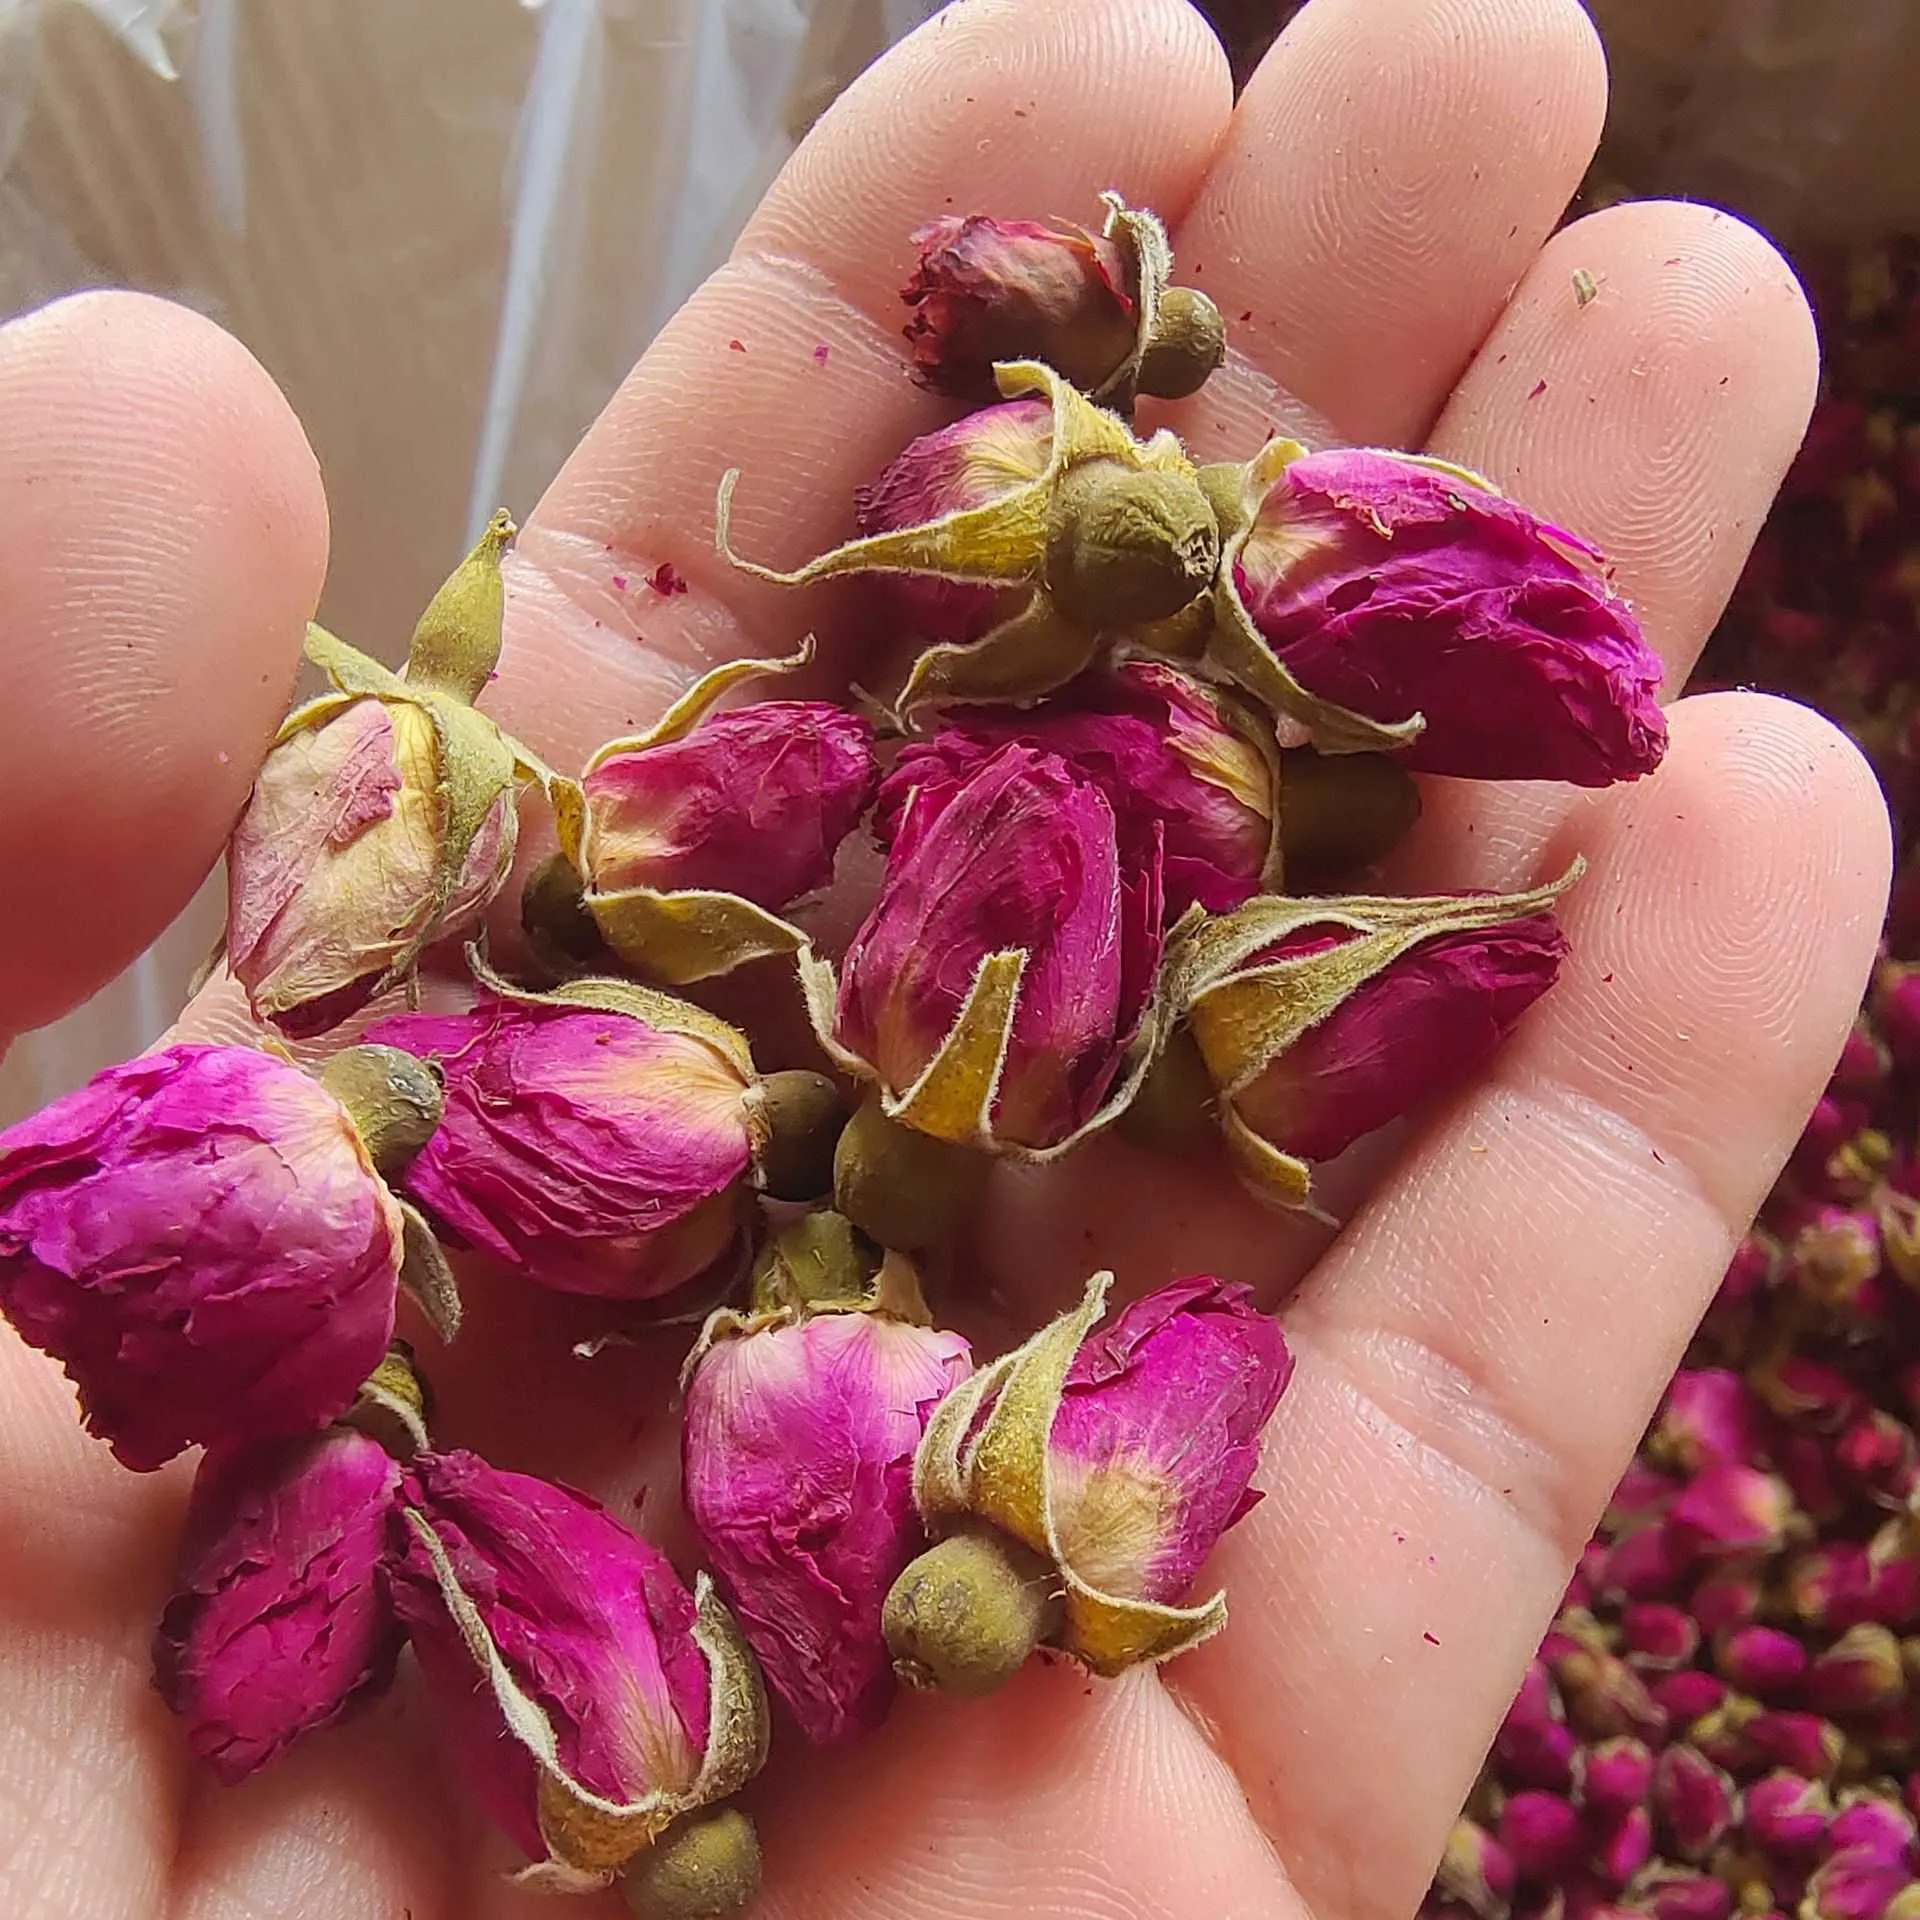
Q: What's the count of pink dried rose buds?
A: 14